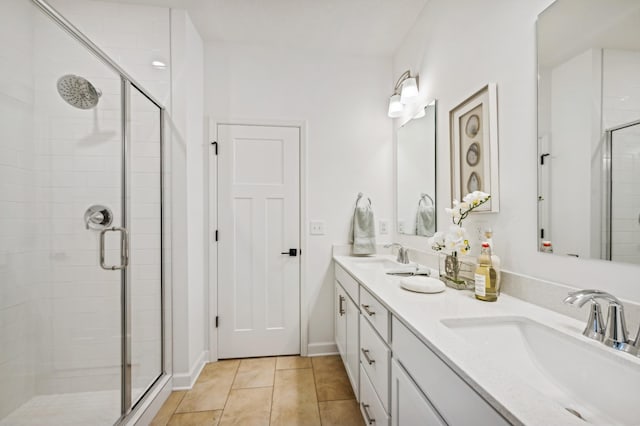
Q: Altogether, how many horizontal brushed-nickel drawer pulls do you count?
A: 3